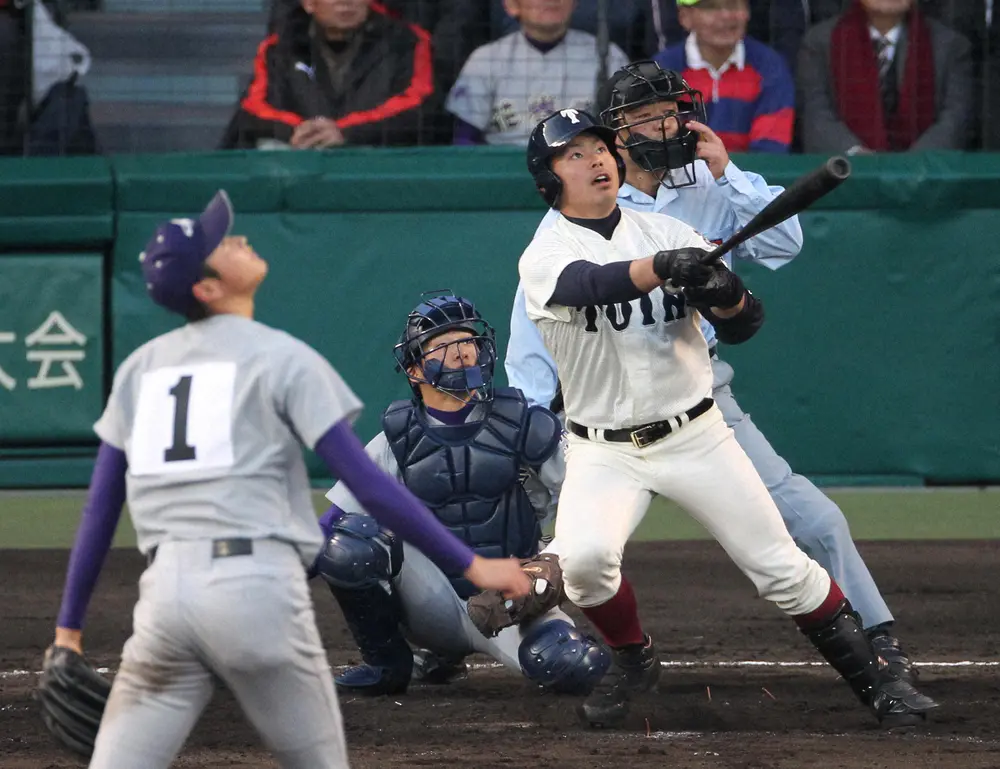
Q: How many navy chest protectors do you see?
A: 1